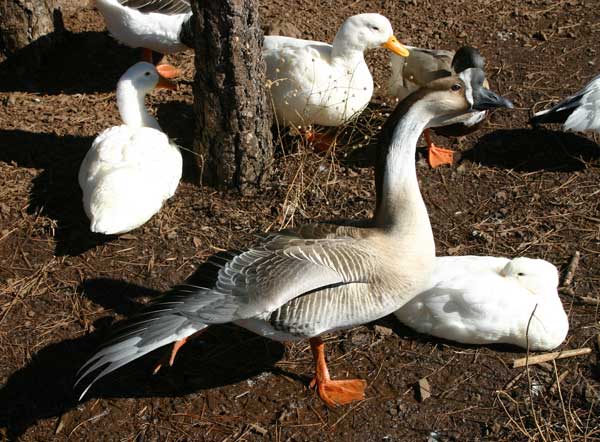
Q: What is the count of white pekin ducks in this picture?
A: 3